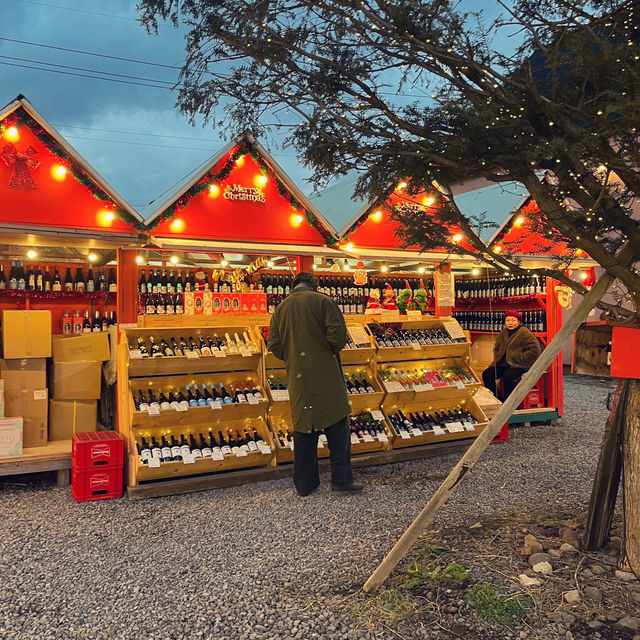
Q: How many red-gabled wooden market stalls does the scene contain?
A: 4